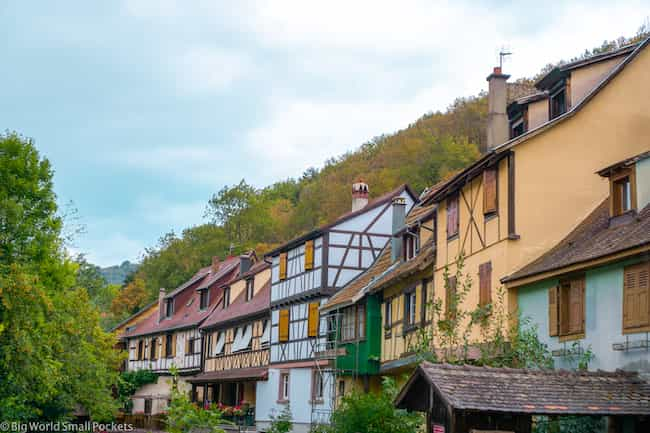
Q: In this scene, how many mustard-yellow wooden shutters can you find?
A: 4